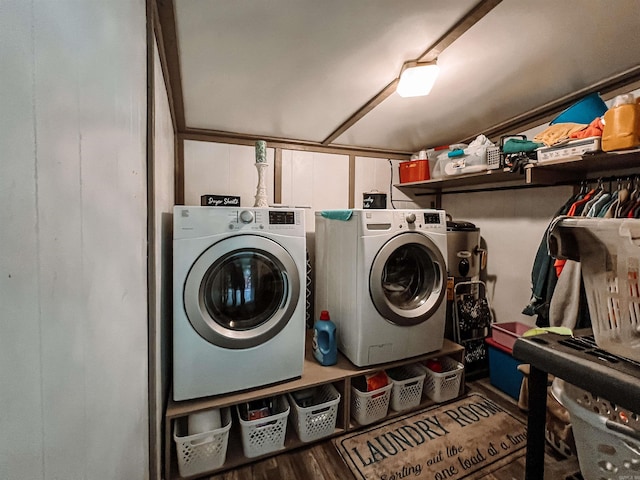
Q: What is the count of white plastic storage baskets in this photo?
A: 6